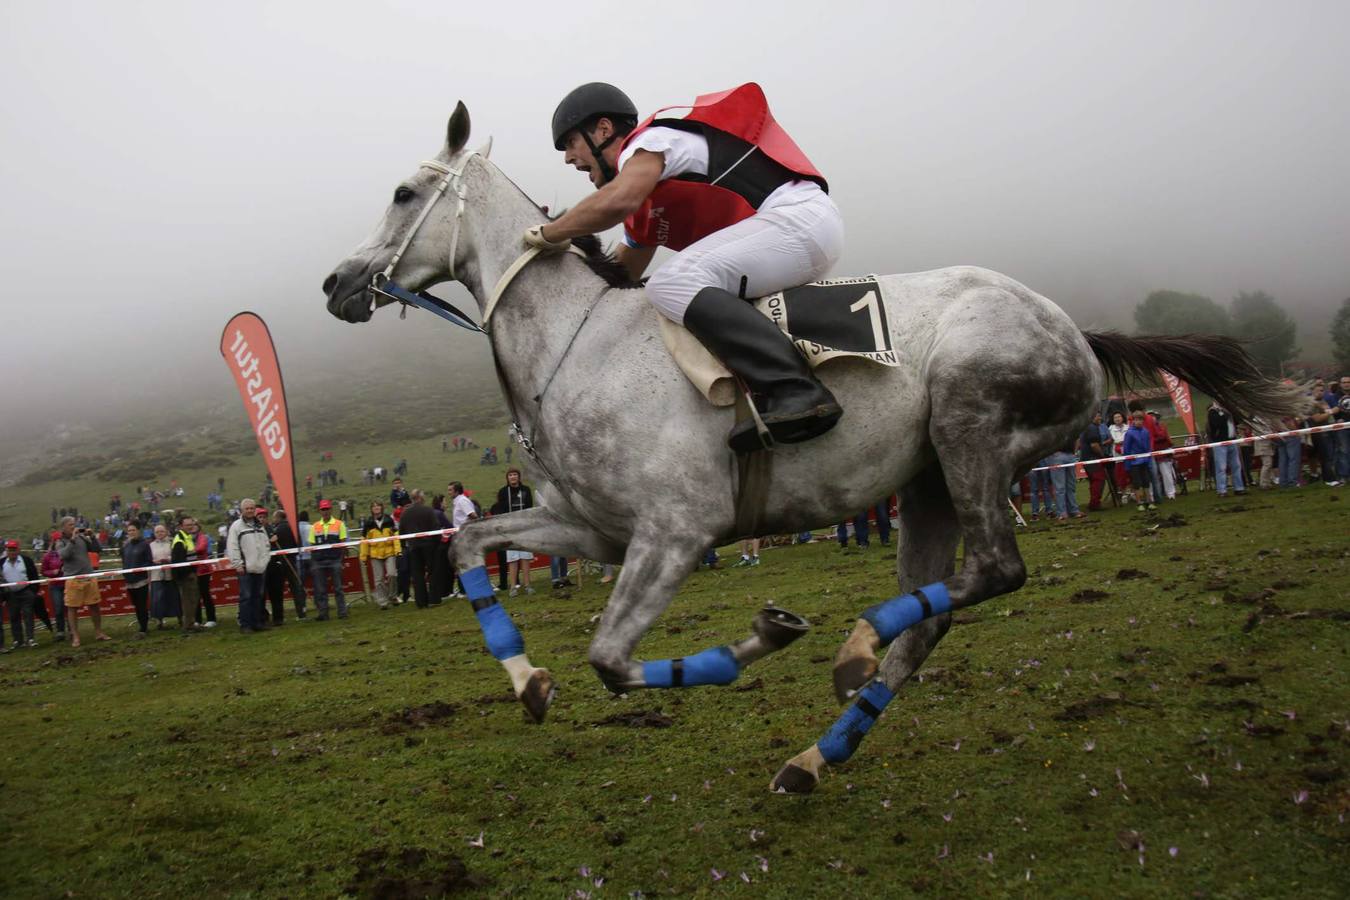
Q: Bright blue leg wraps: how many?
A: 4